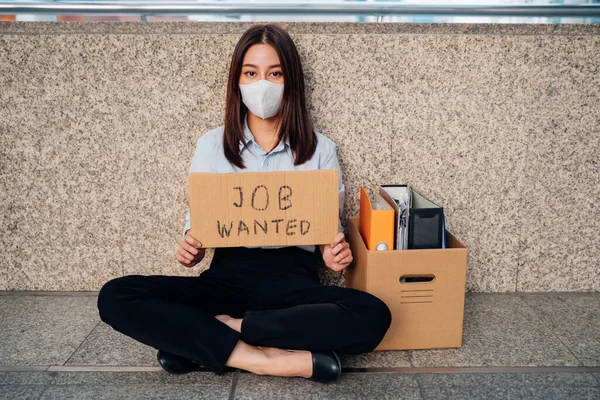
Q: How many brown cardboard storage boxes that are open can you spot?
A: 1